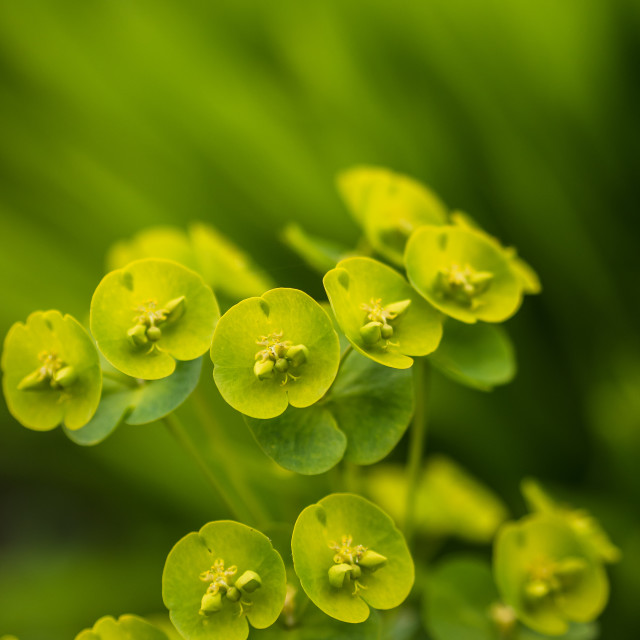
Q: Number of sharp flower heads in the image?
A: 7